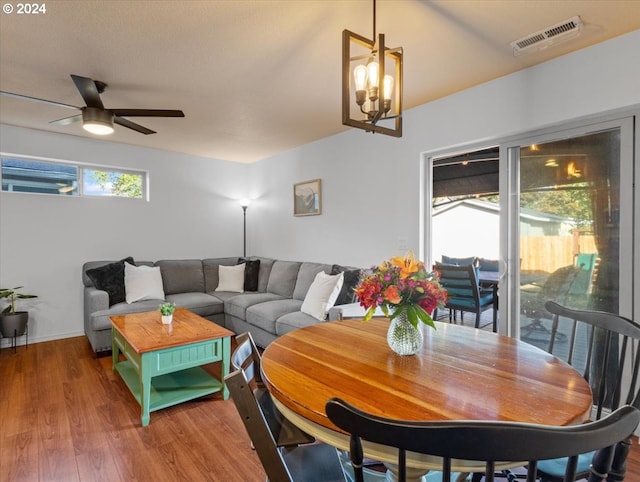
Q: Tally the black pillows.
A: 3